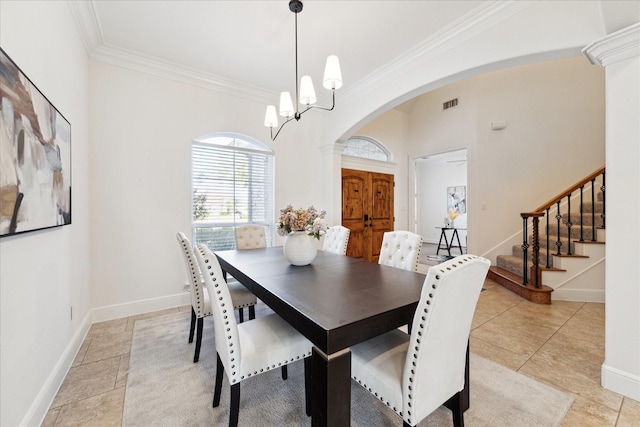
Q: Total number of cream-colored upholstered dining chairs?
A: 6